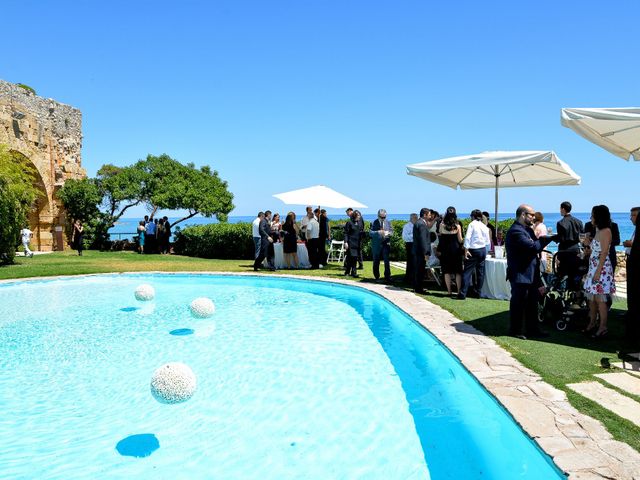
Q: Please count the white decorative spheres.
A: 3